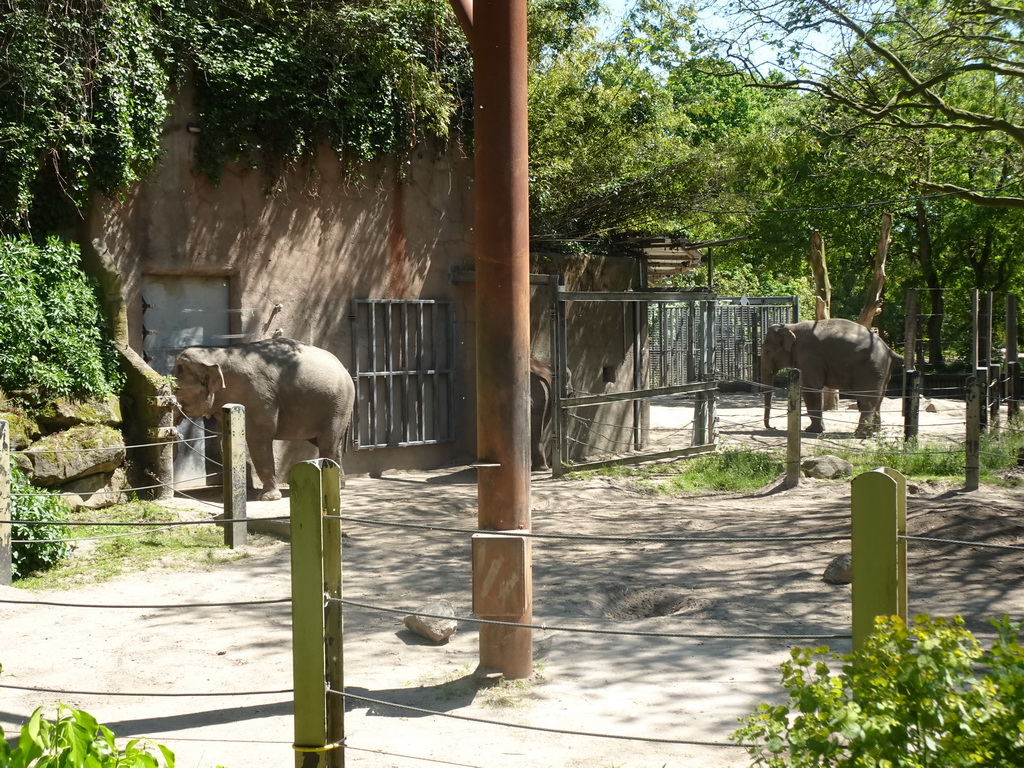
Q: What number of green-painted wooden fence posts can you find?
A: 2